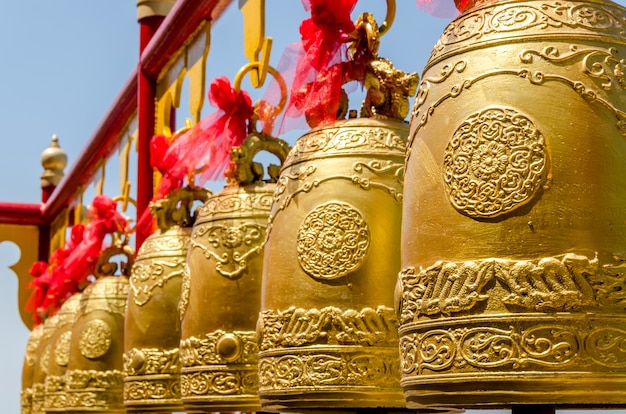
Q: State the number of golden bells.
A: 8